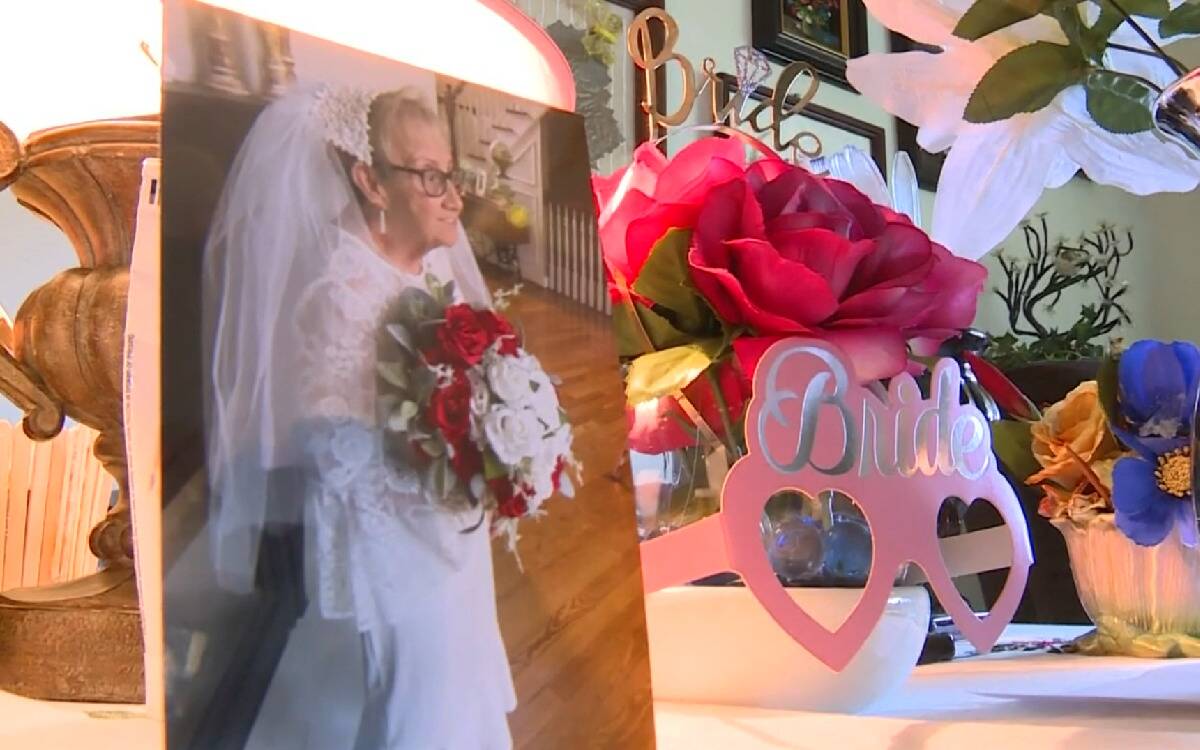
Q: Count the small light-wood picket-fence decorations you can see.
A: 1